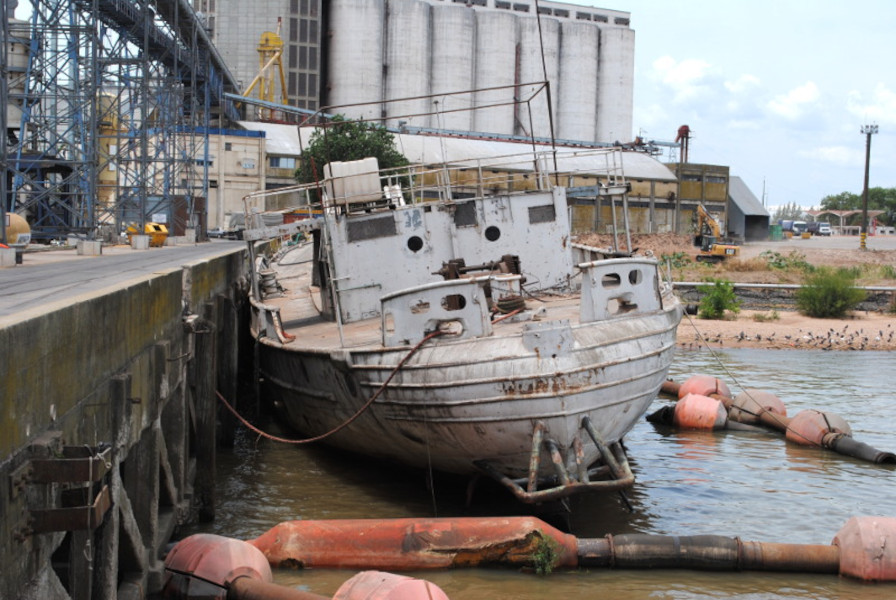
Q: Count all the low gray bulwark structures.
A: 2